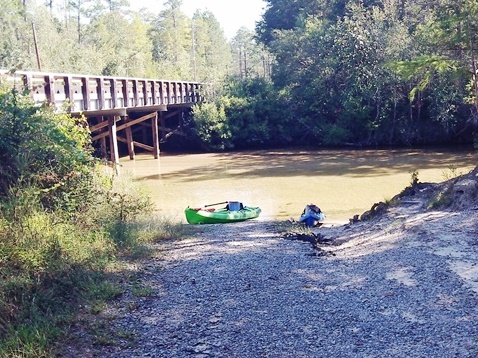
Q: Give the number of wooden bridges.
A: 1